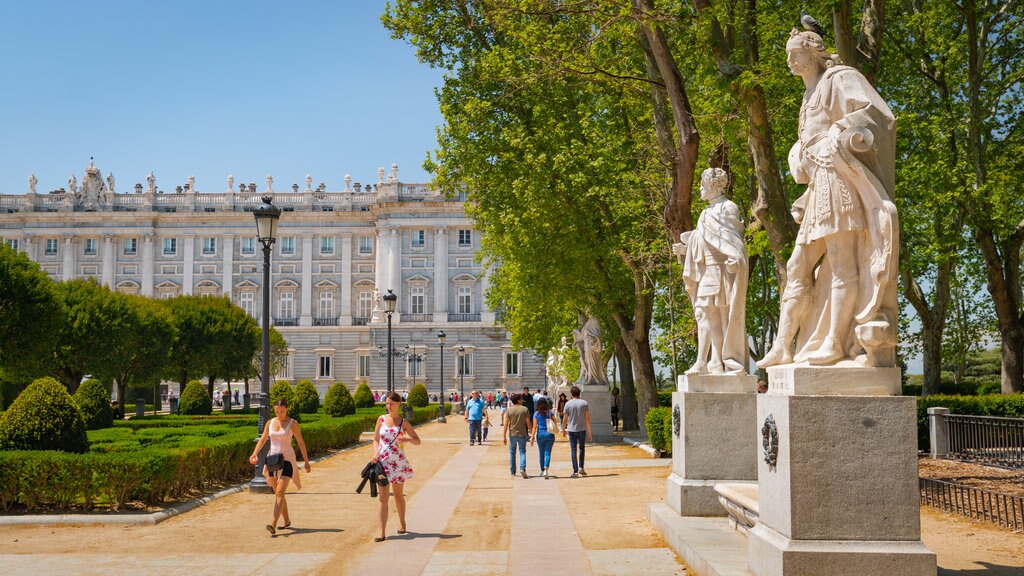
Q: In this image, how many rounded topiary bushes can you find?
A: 8